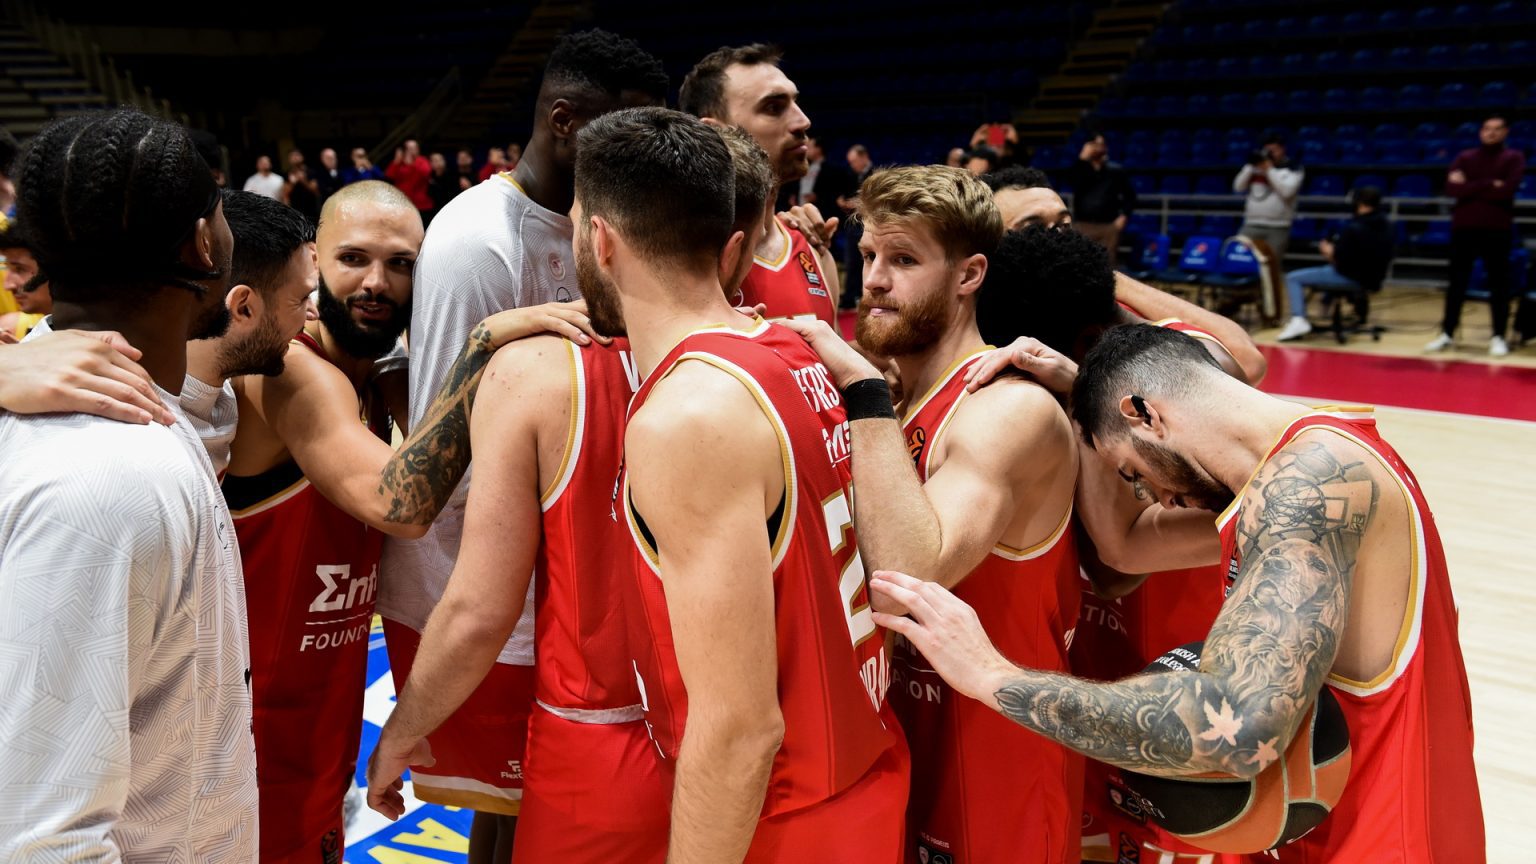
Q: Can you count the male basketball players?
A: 11